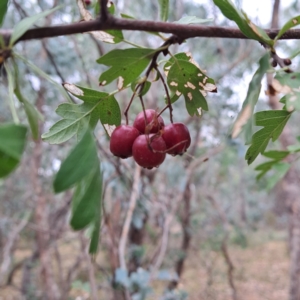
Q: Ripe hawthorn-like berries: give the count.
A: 4